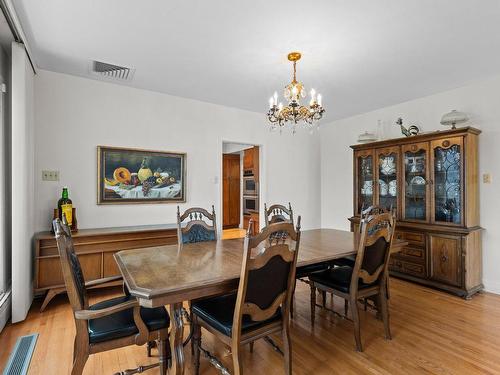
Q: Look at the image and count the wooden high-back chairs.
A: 6